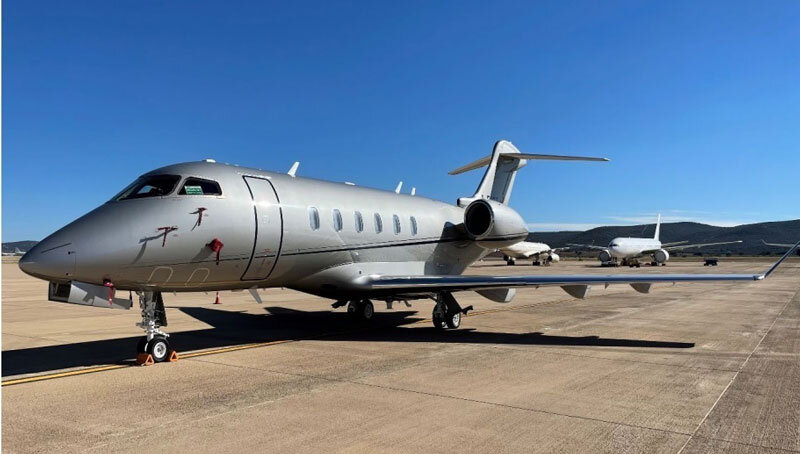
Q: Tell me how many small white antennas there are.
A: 3